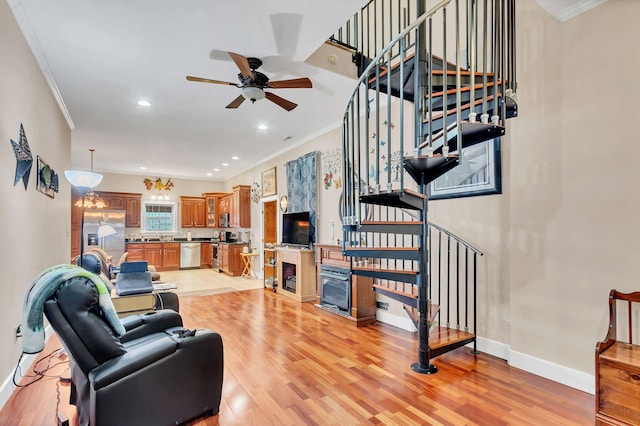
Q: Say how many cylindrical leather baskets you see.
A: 0